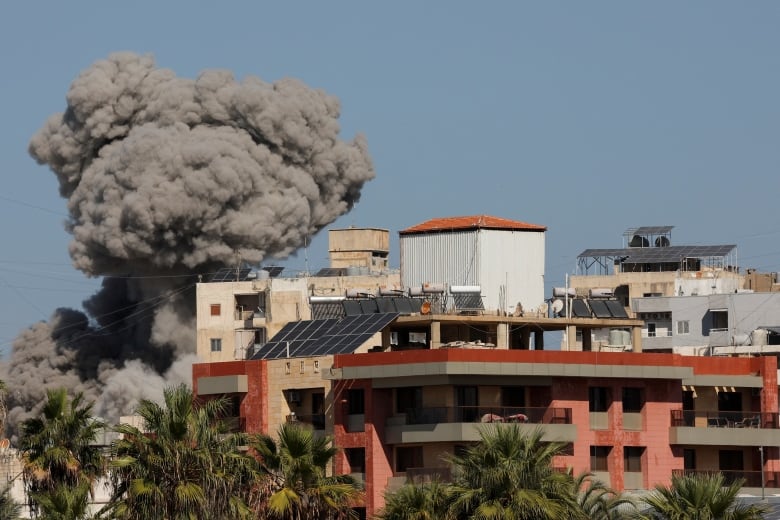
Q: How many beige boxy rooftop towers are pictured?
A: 1